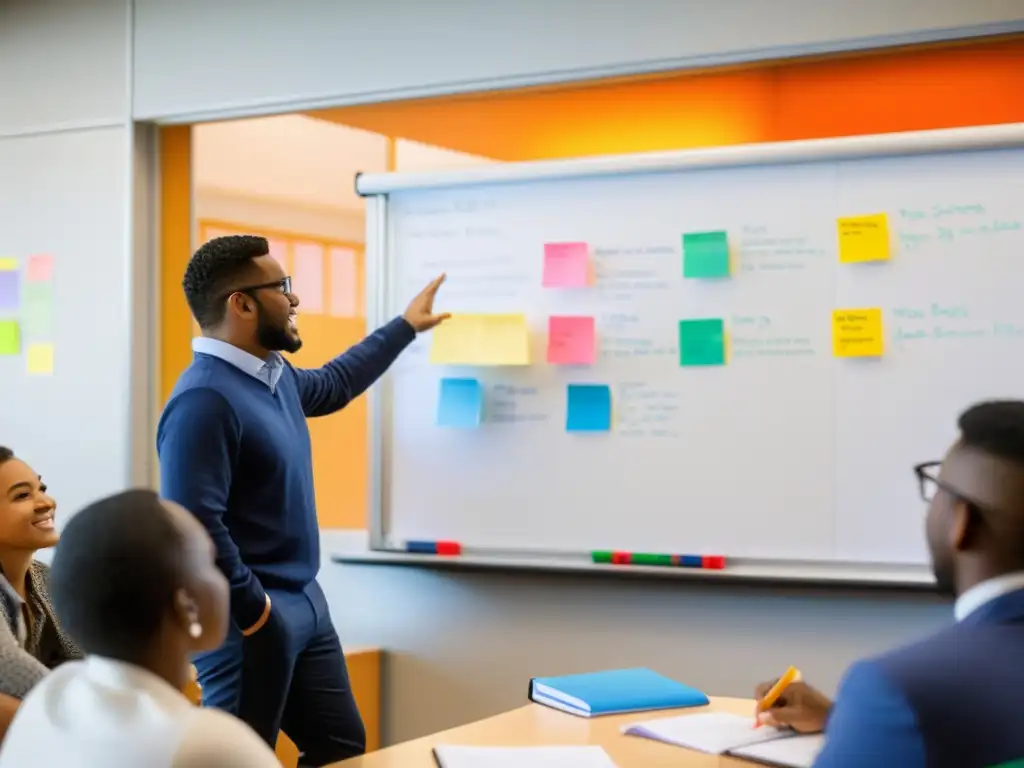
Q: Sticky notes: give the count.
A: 15